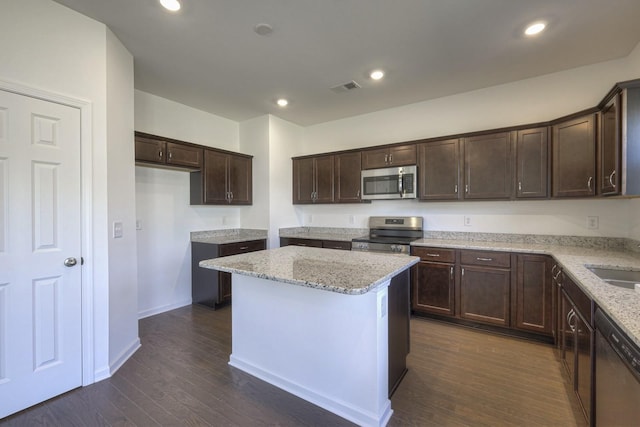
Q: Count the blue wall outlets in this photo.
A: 0